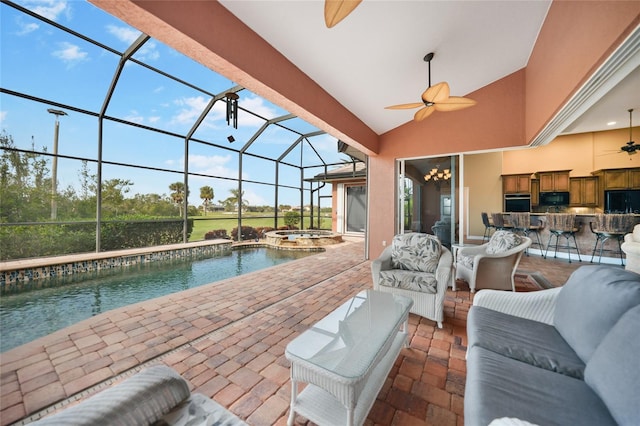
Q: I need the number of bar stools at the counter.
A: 5